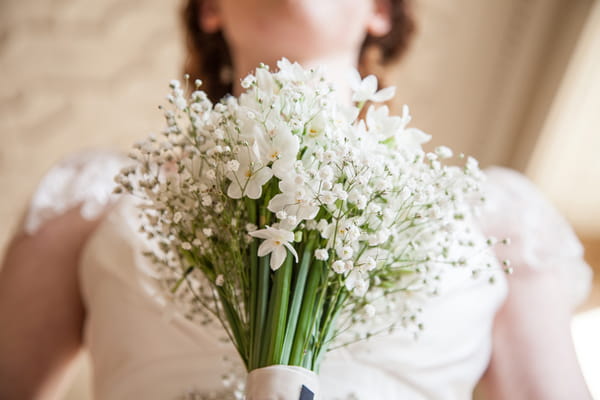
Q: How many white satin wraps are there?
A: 1